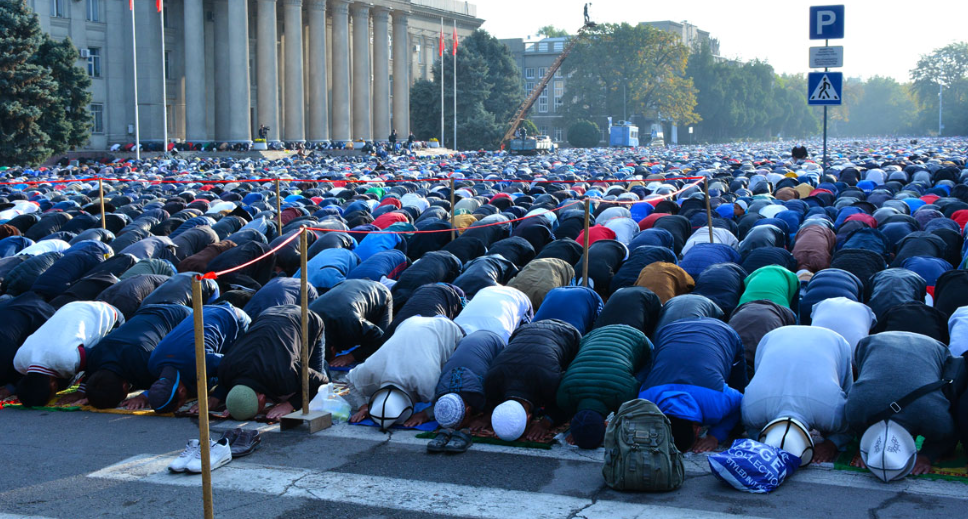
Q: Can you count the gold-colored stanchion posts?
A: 7